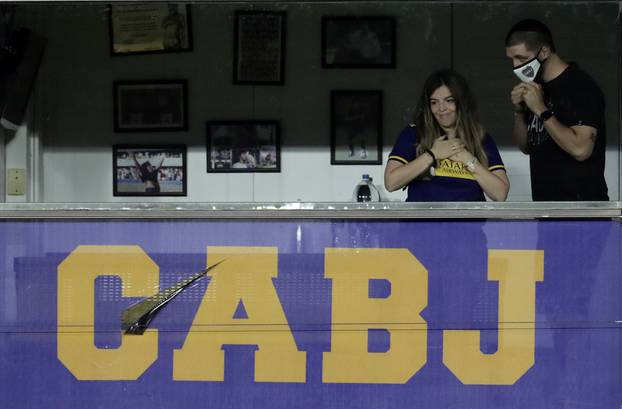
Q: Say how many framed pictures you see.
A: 7